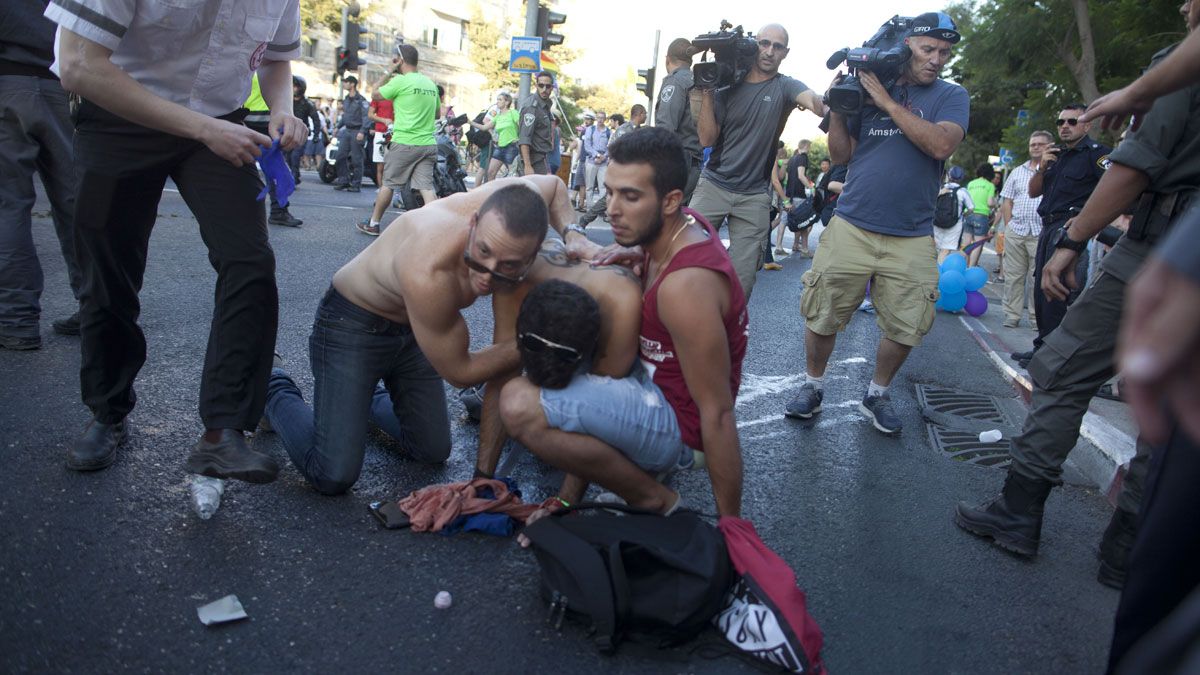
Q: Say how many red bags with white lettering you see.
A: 1